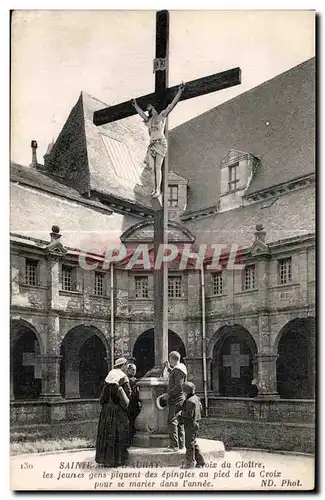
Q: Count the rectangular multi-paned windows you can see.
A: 10